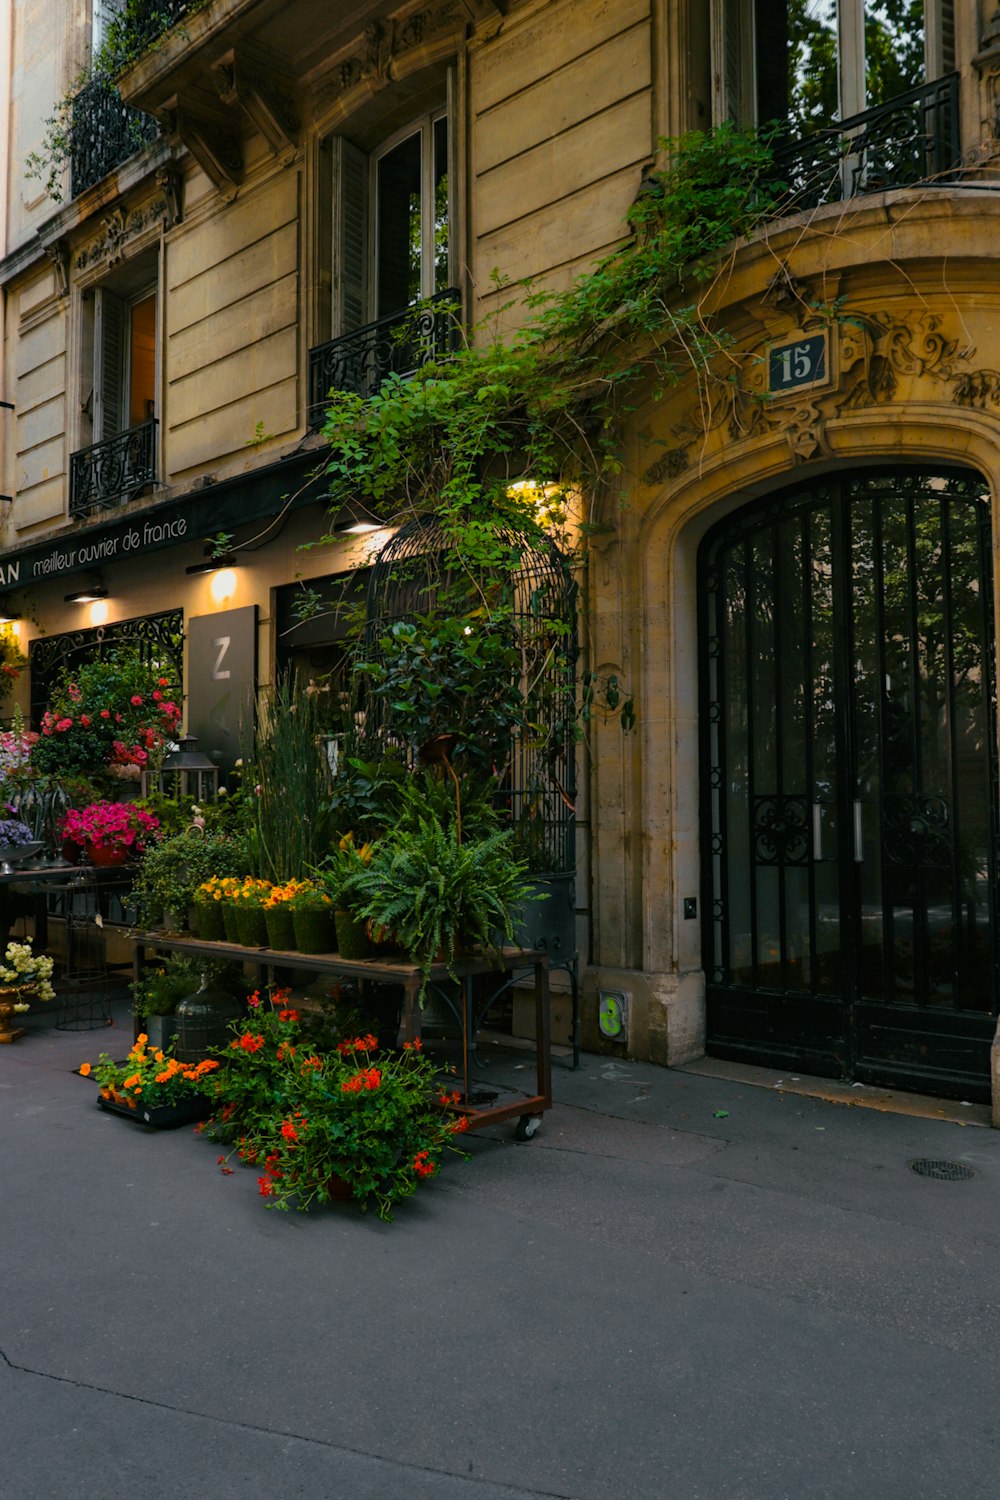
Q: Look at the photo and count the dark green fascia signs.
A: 1